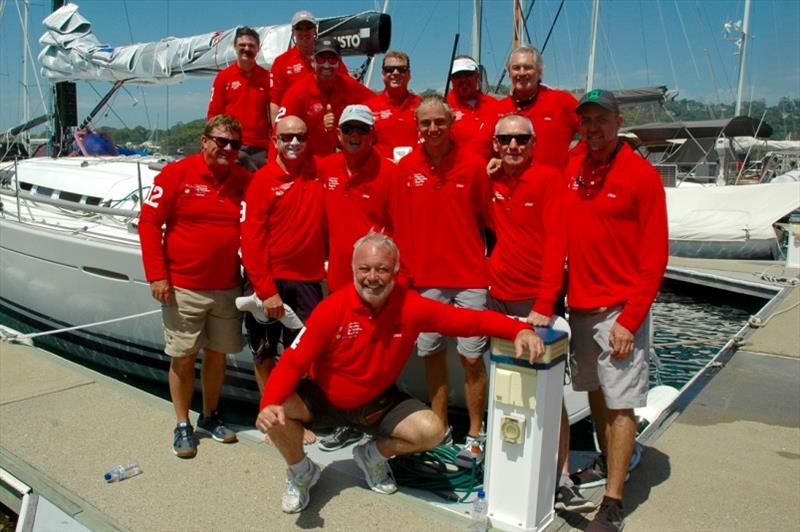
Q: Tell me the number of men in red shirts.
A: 13